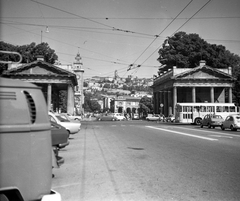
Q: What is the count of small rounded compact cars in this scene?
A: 2